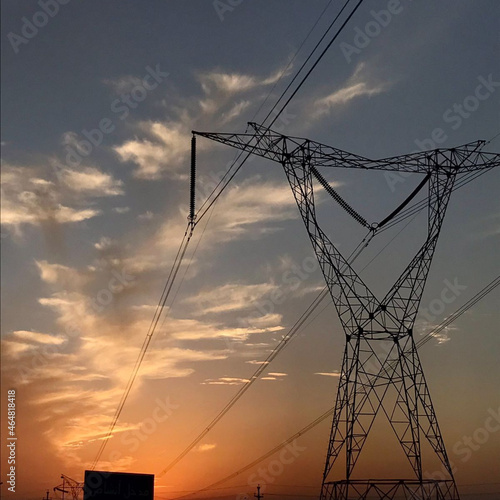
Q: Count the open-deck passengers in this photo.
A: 0